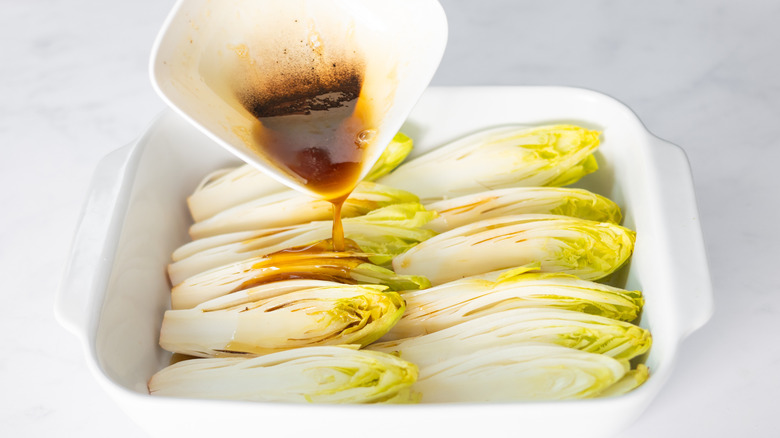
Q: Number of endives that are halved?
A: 12